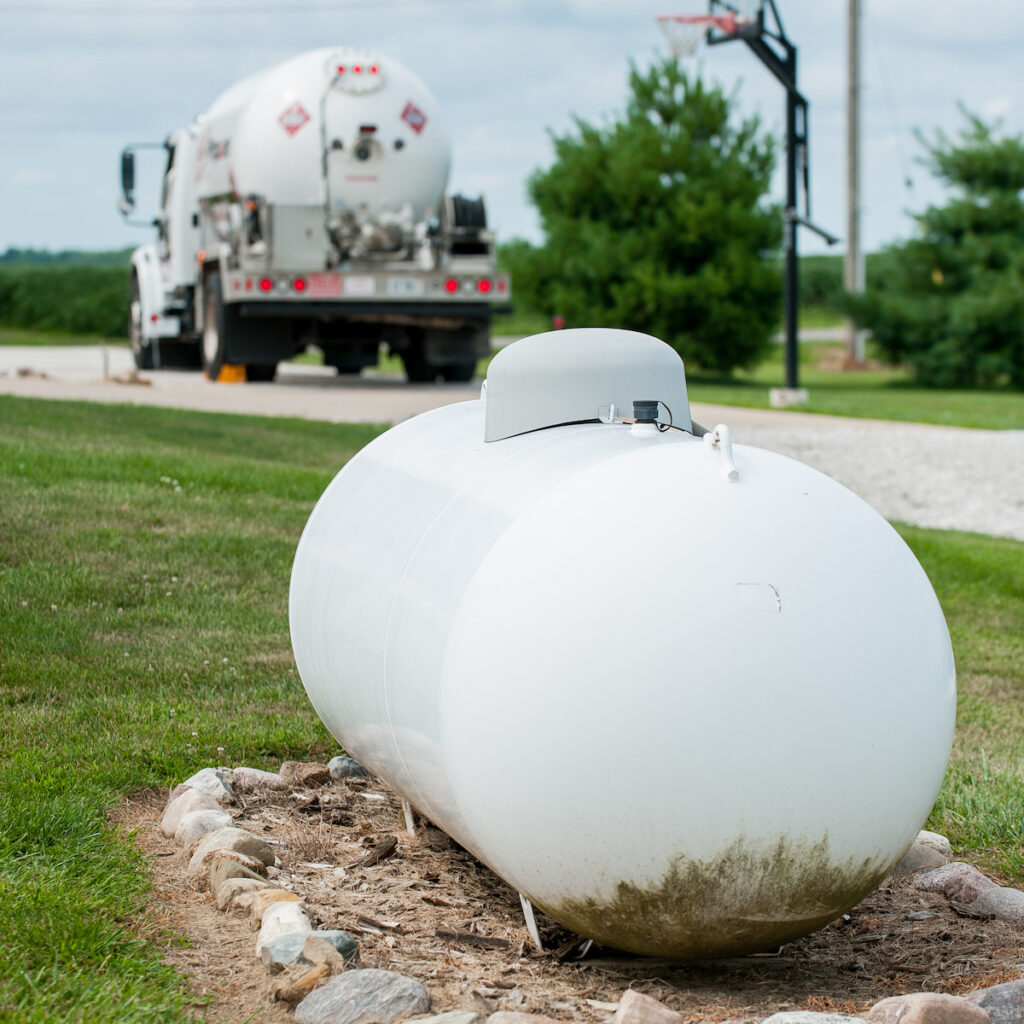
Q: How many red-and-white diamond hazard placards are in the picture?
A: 2